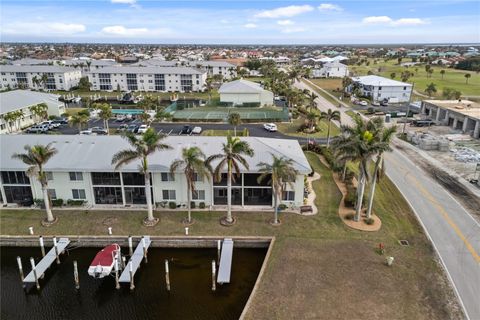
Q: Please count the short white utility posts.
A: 3